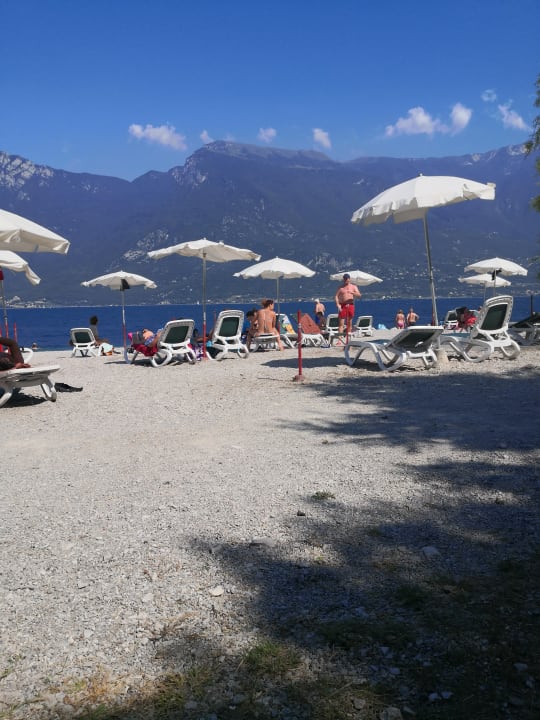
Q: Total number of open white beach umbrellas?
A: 9